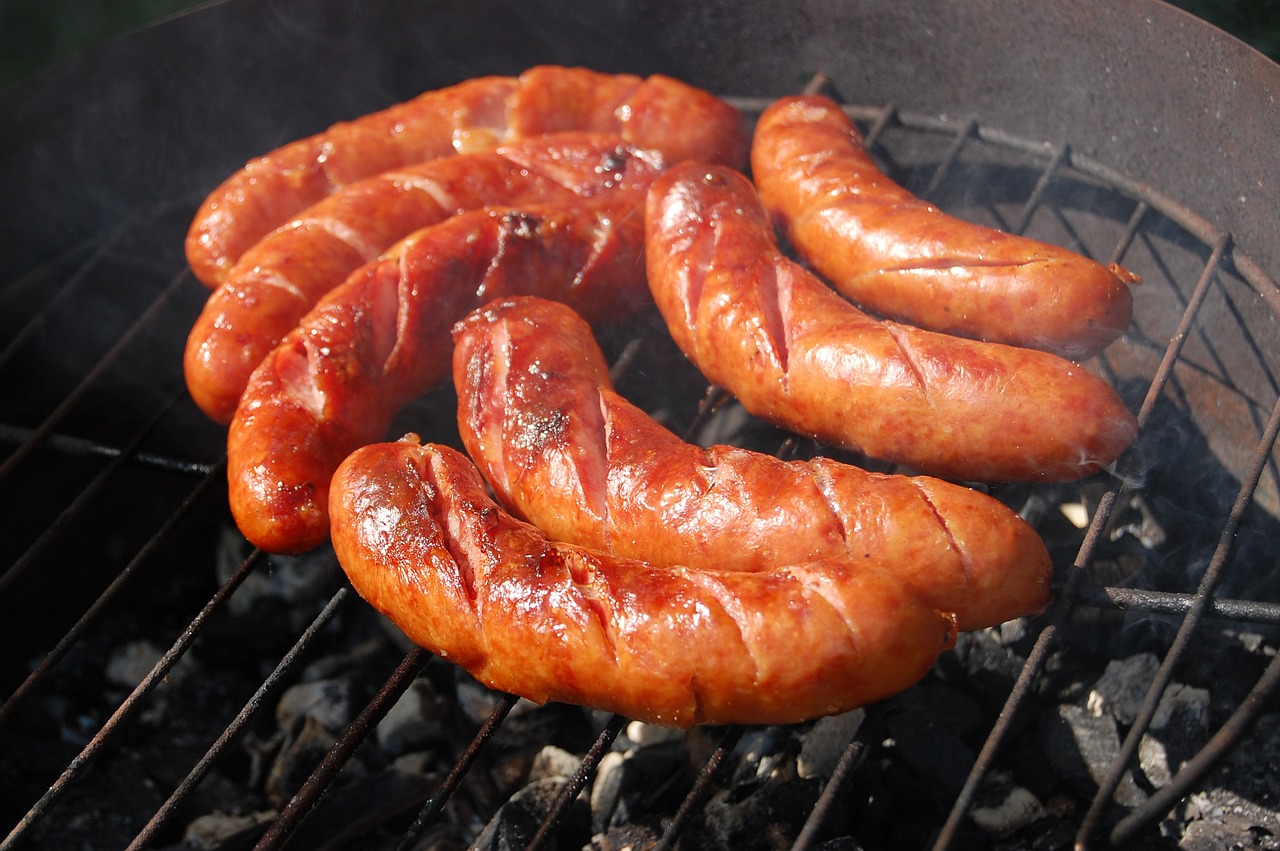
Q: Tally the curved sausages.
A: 7